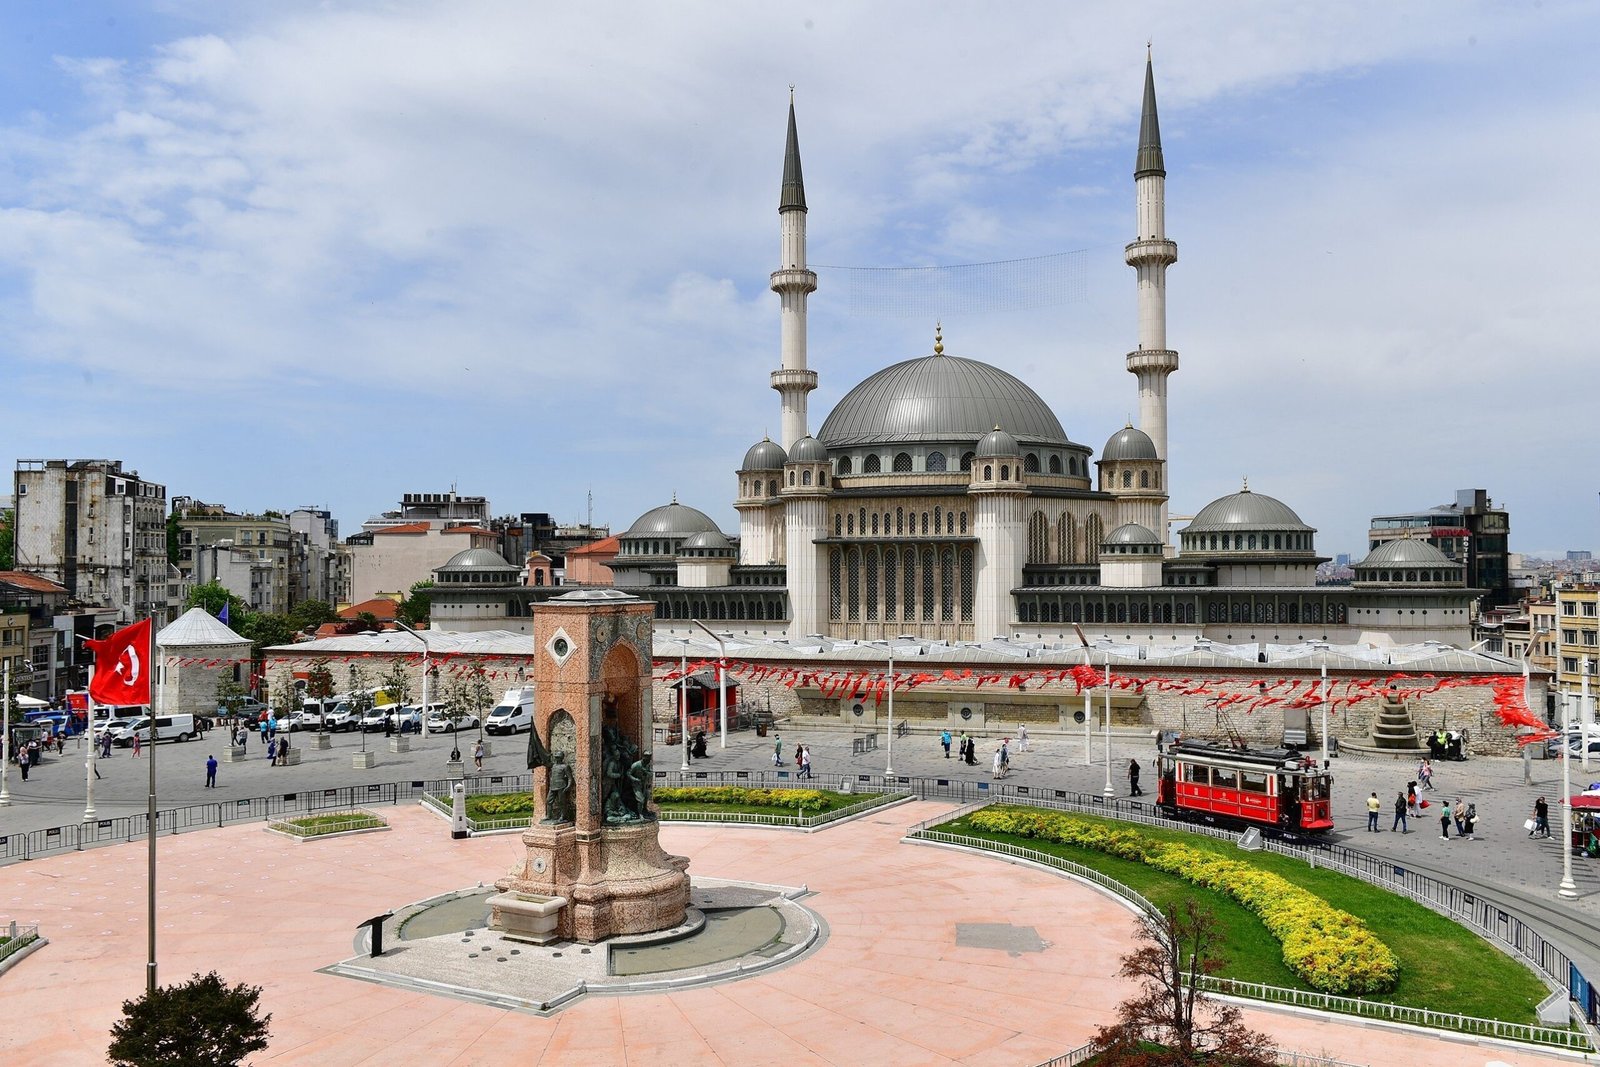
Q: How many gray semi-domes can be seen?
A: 11